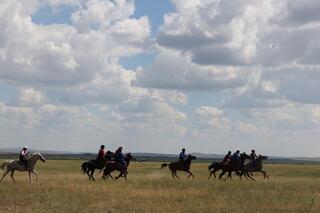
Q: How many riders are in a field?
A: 7